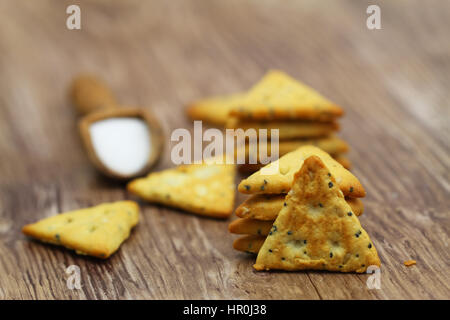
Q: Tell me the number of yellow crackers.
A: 12